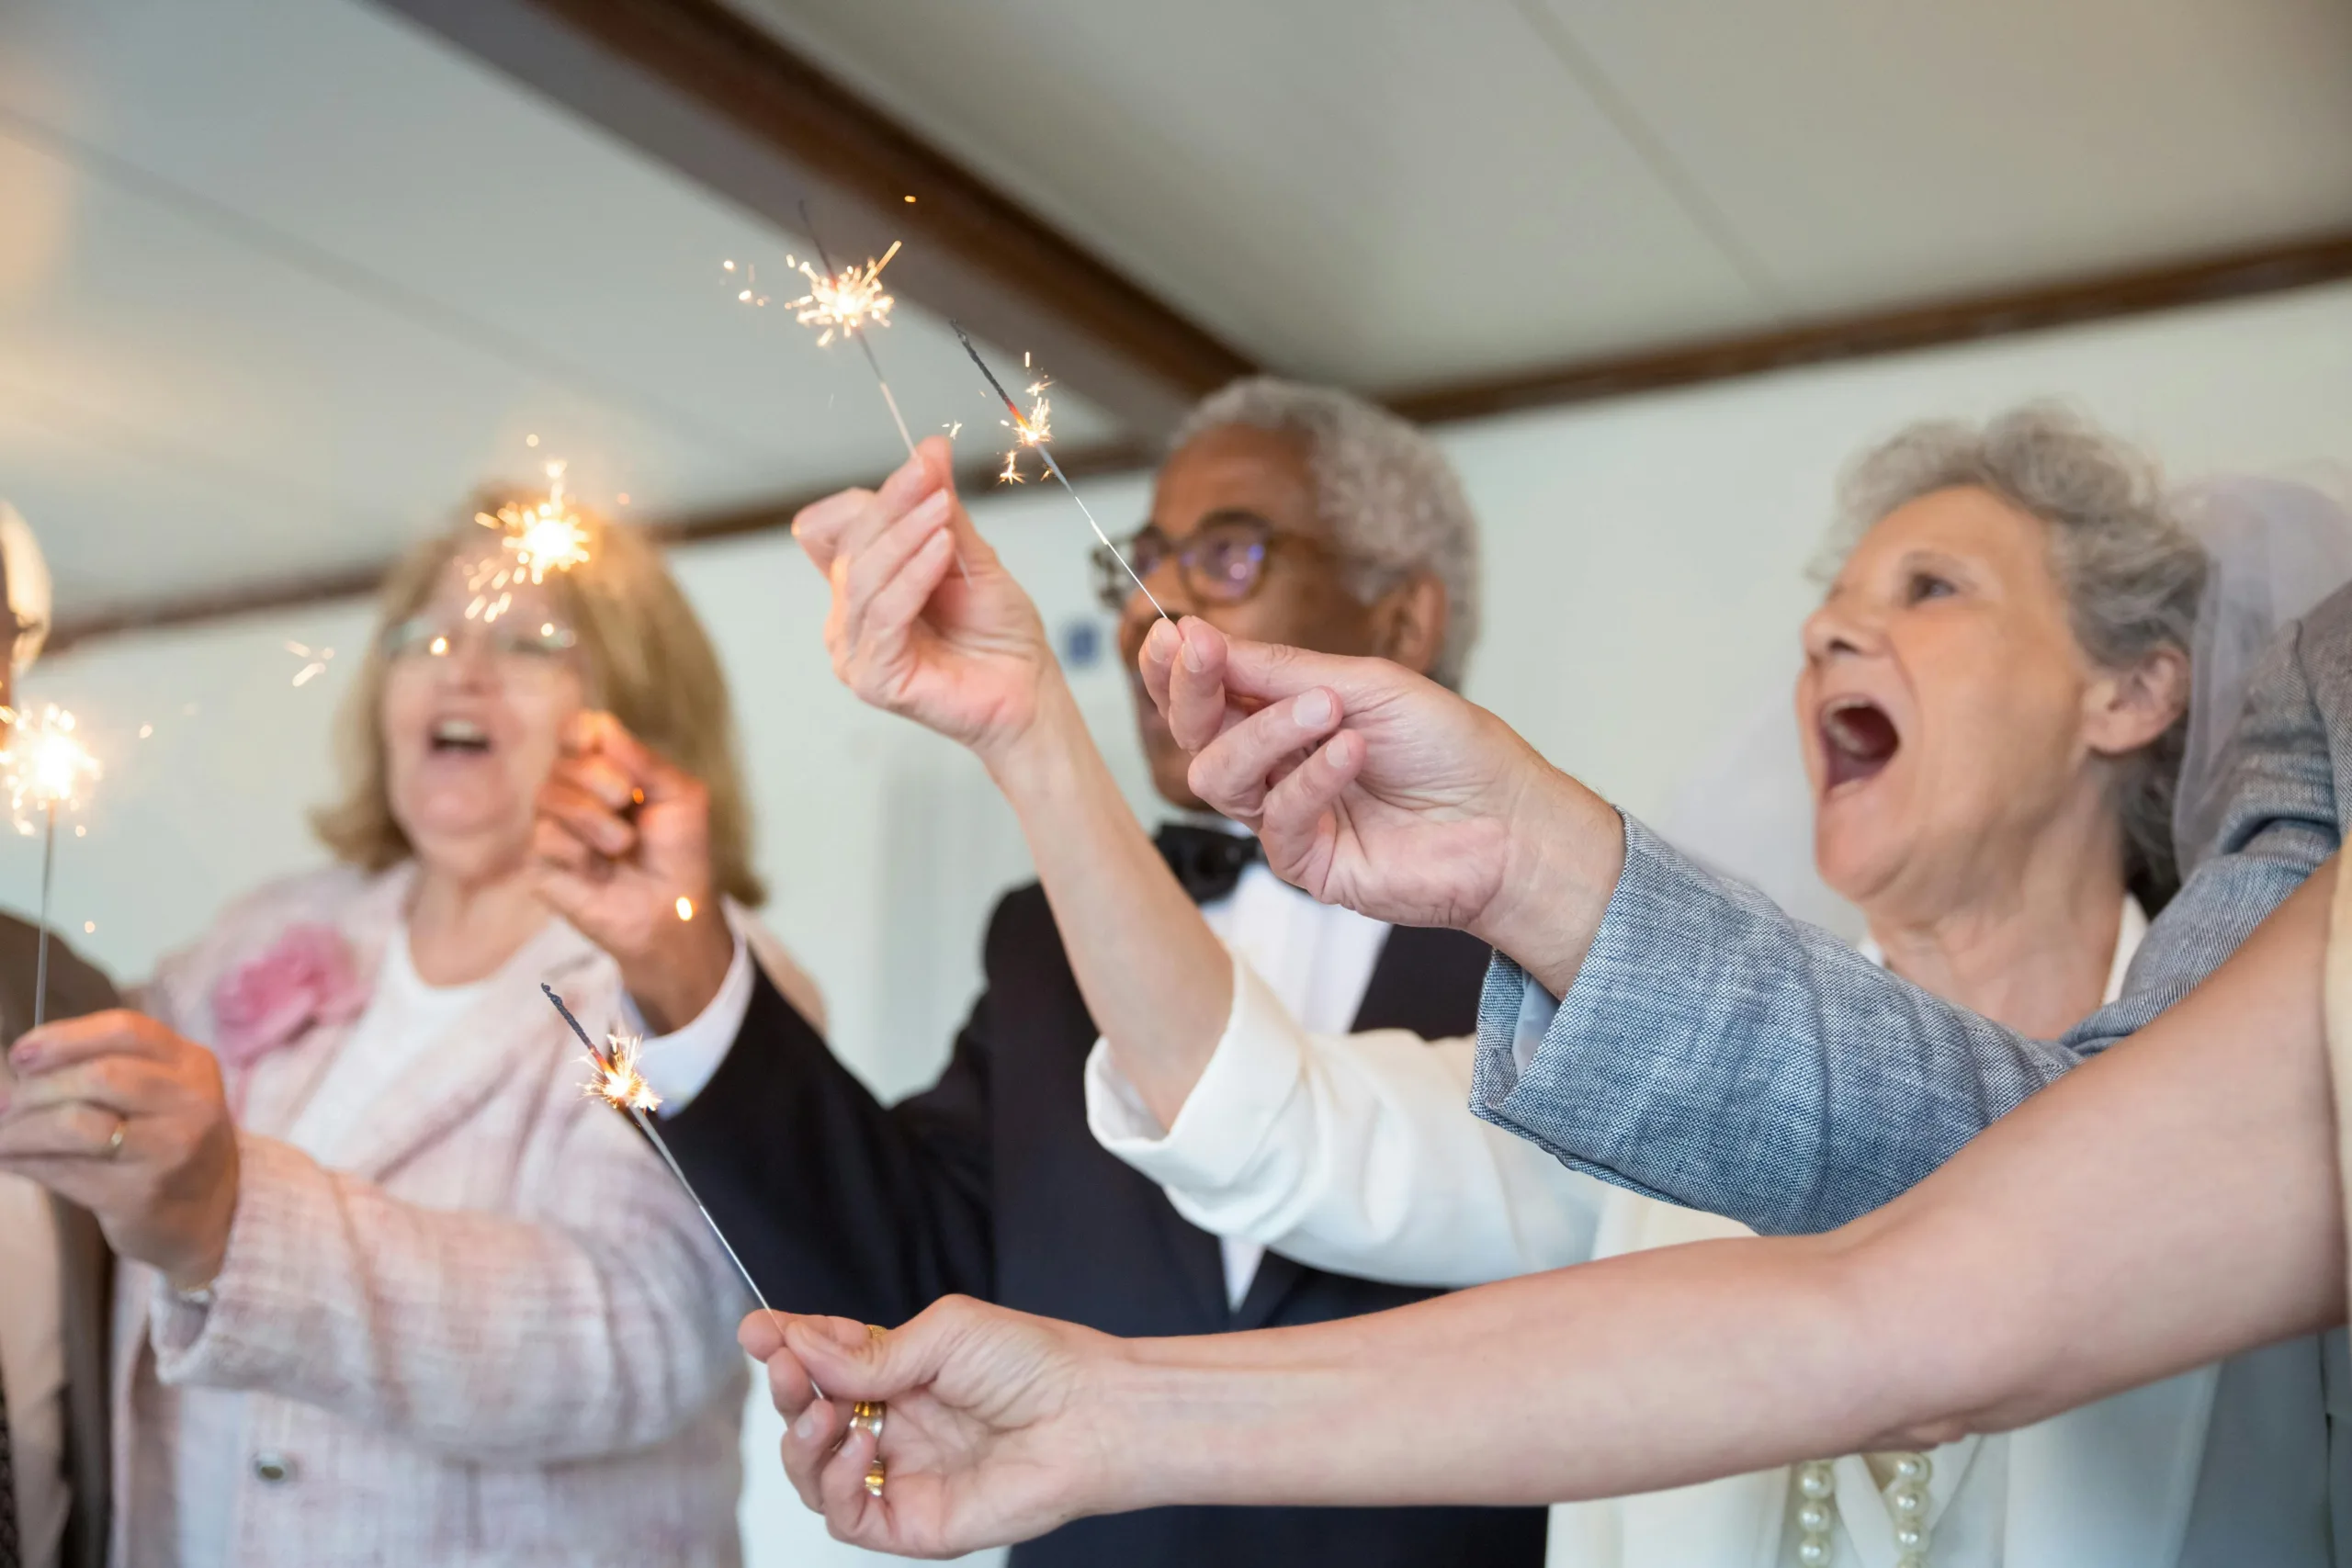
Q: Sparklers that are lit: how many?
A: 5